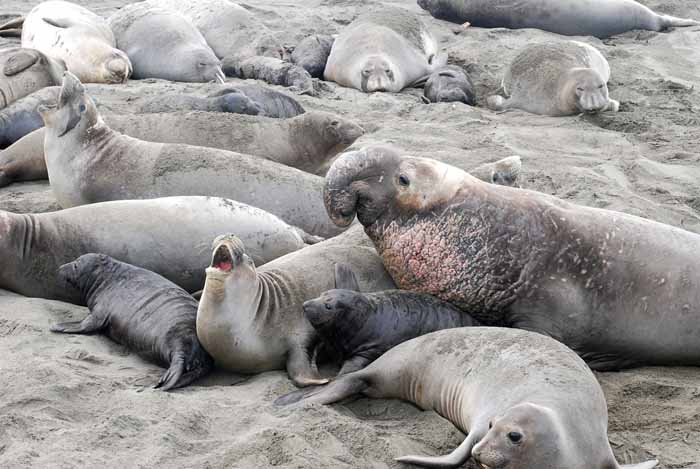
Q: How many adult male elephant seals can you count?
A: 1